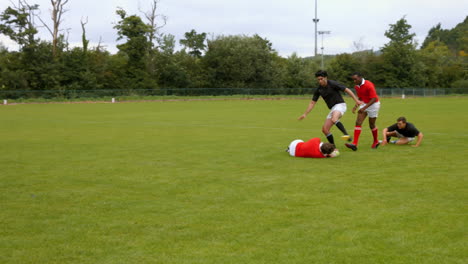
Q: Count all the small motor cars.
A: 0